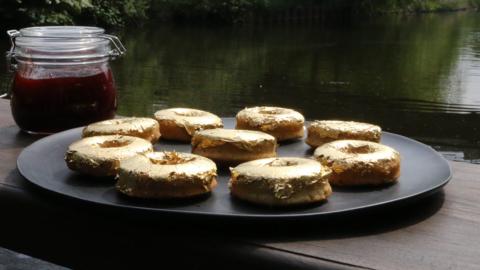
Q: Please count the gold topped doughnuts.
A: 9